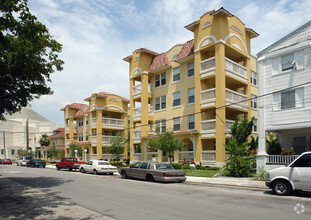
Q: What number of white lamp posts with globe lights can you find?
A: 2